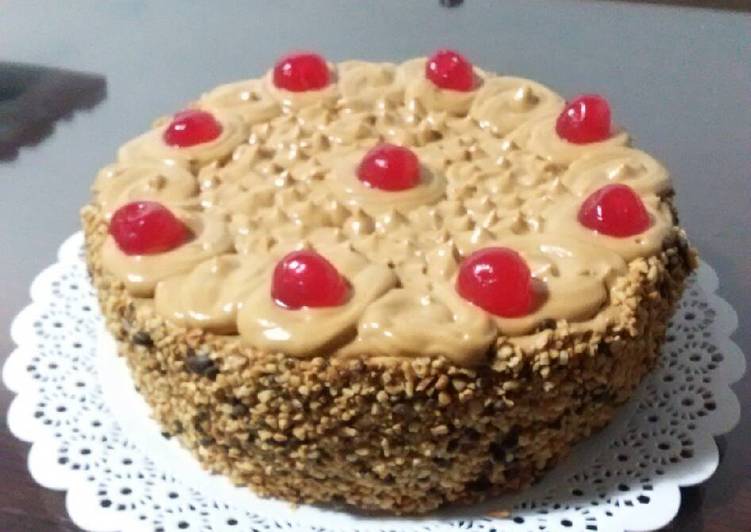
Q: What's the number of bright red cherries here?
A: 9